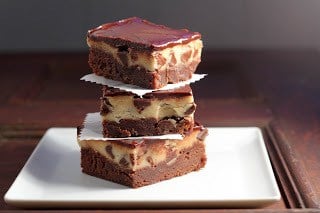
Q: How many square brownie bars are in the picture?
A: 3